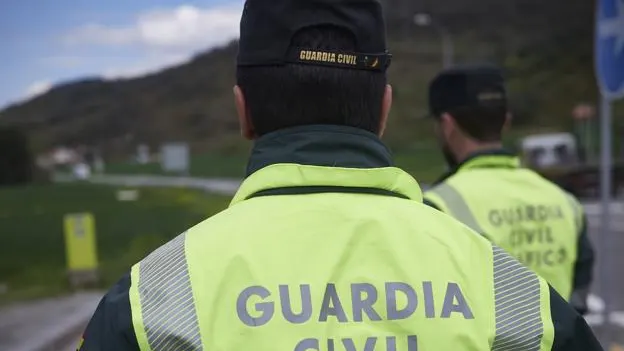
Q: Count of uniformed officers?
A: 2